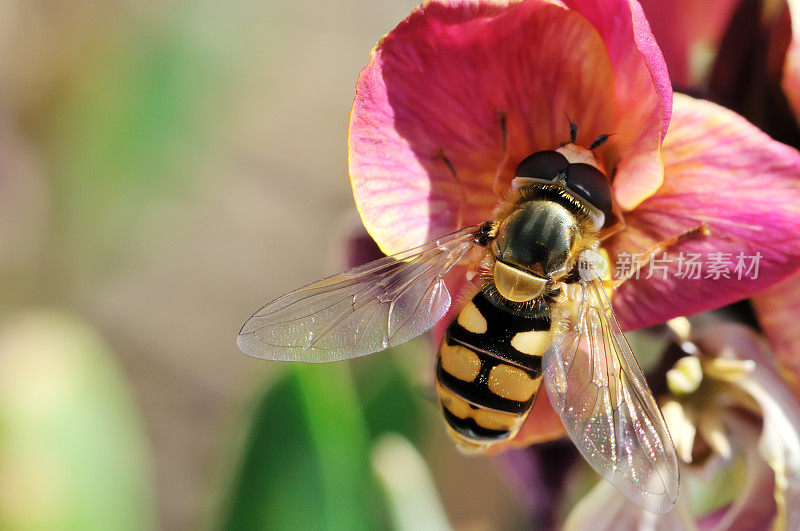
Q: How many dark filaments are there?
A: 2